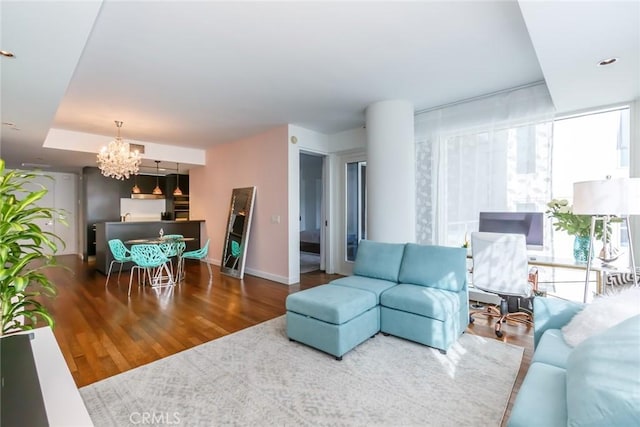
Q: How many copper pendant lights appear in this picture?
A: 3